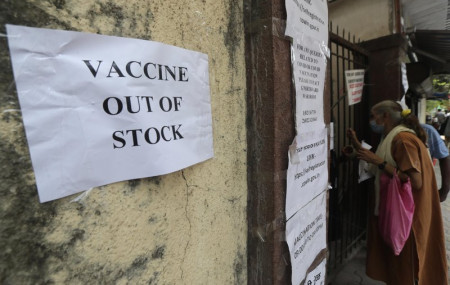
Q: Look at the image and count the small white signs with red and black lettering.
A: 1